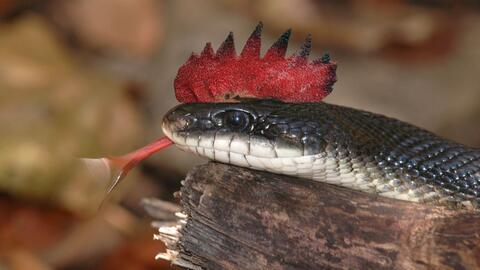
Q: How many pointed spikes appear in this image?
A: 7